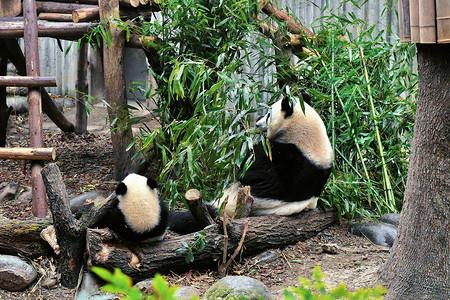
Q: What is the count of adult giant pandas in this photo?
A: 1